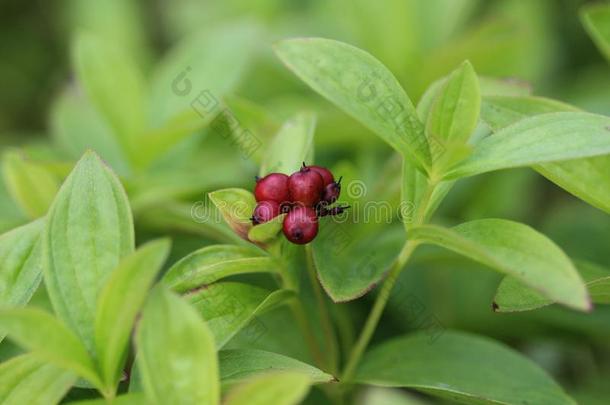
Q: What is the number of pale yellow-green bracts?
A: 2